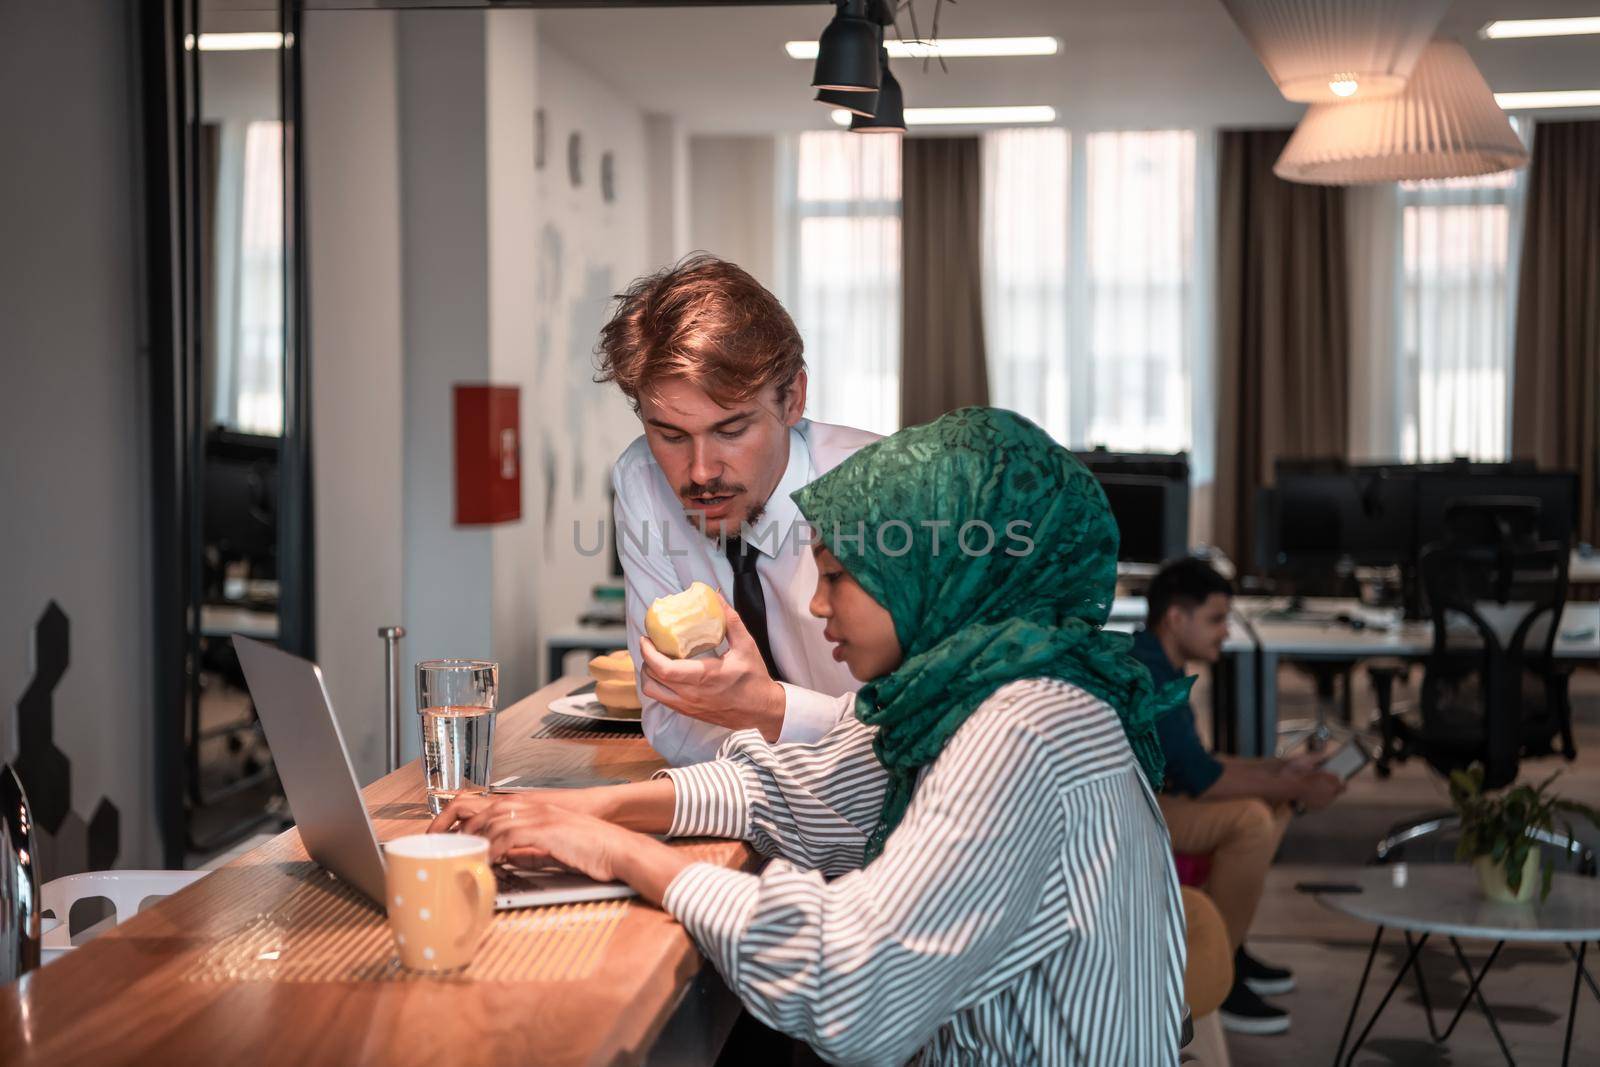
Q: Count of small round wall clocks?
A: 3